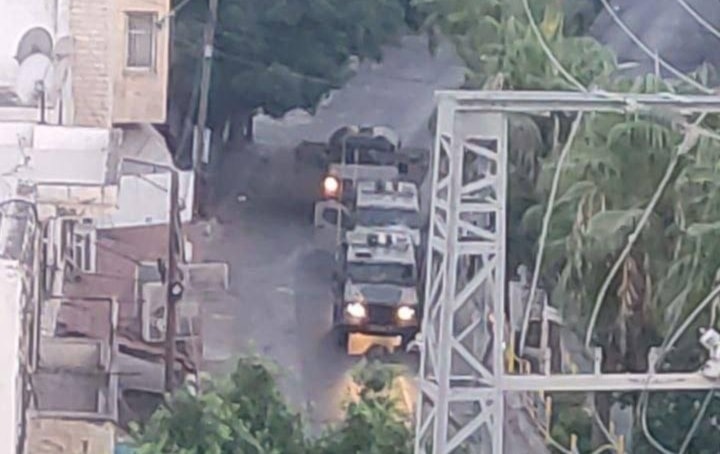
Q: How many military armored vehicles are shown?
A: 3